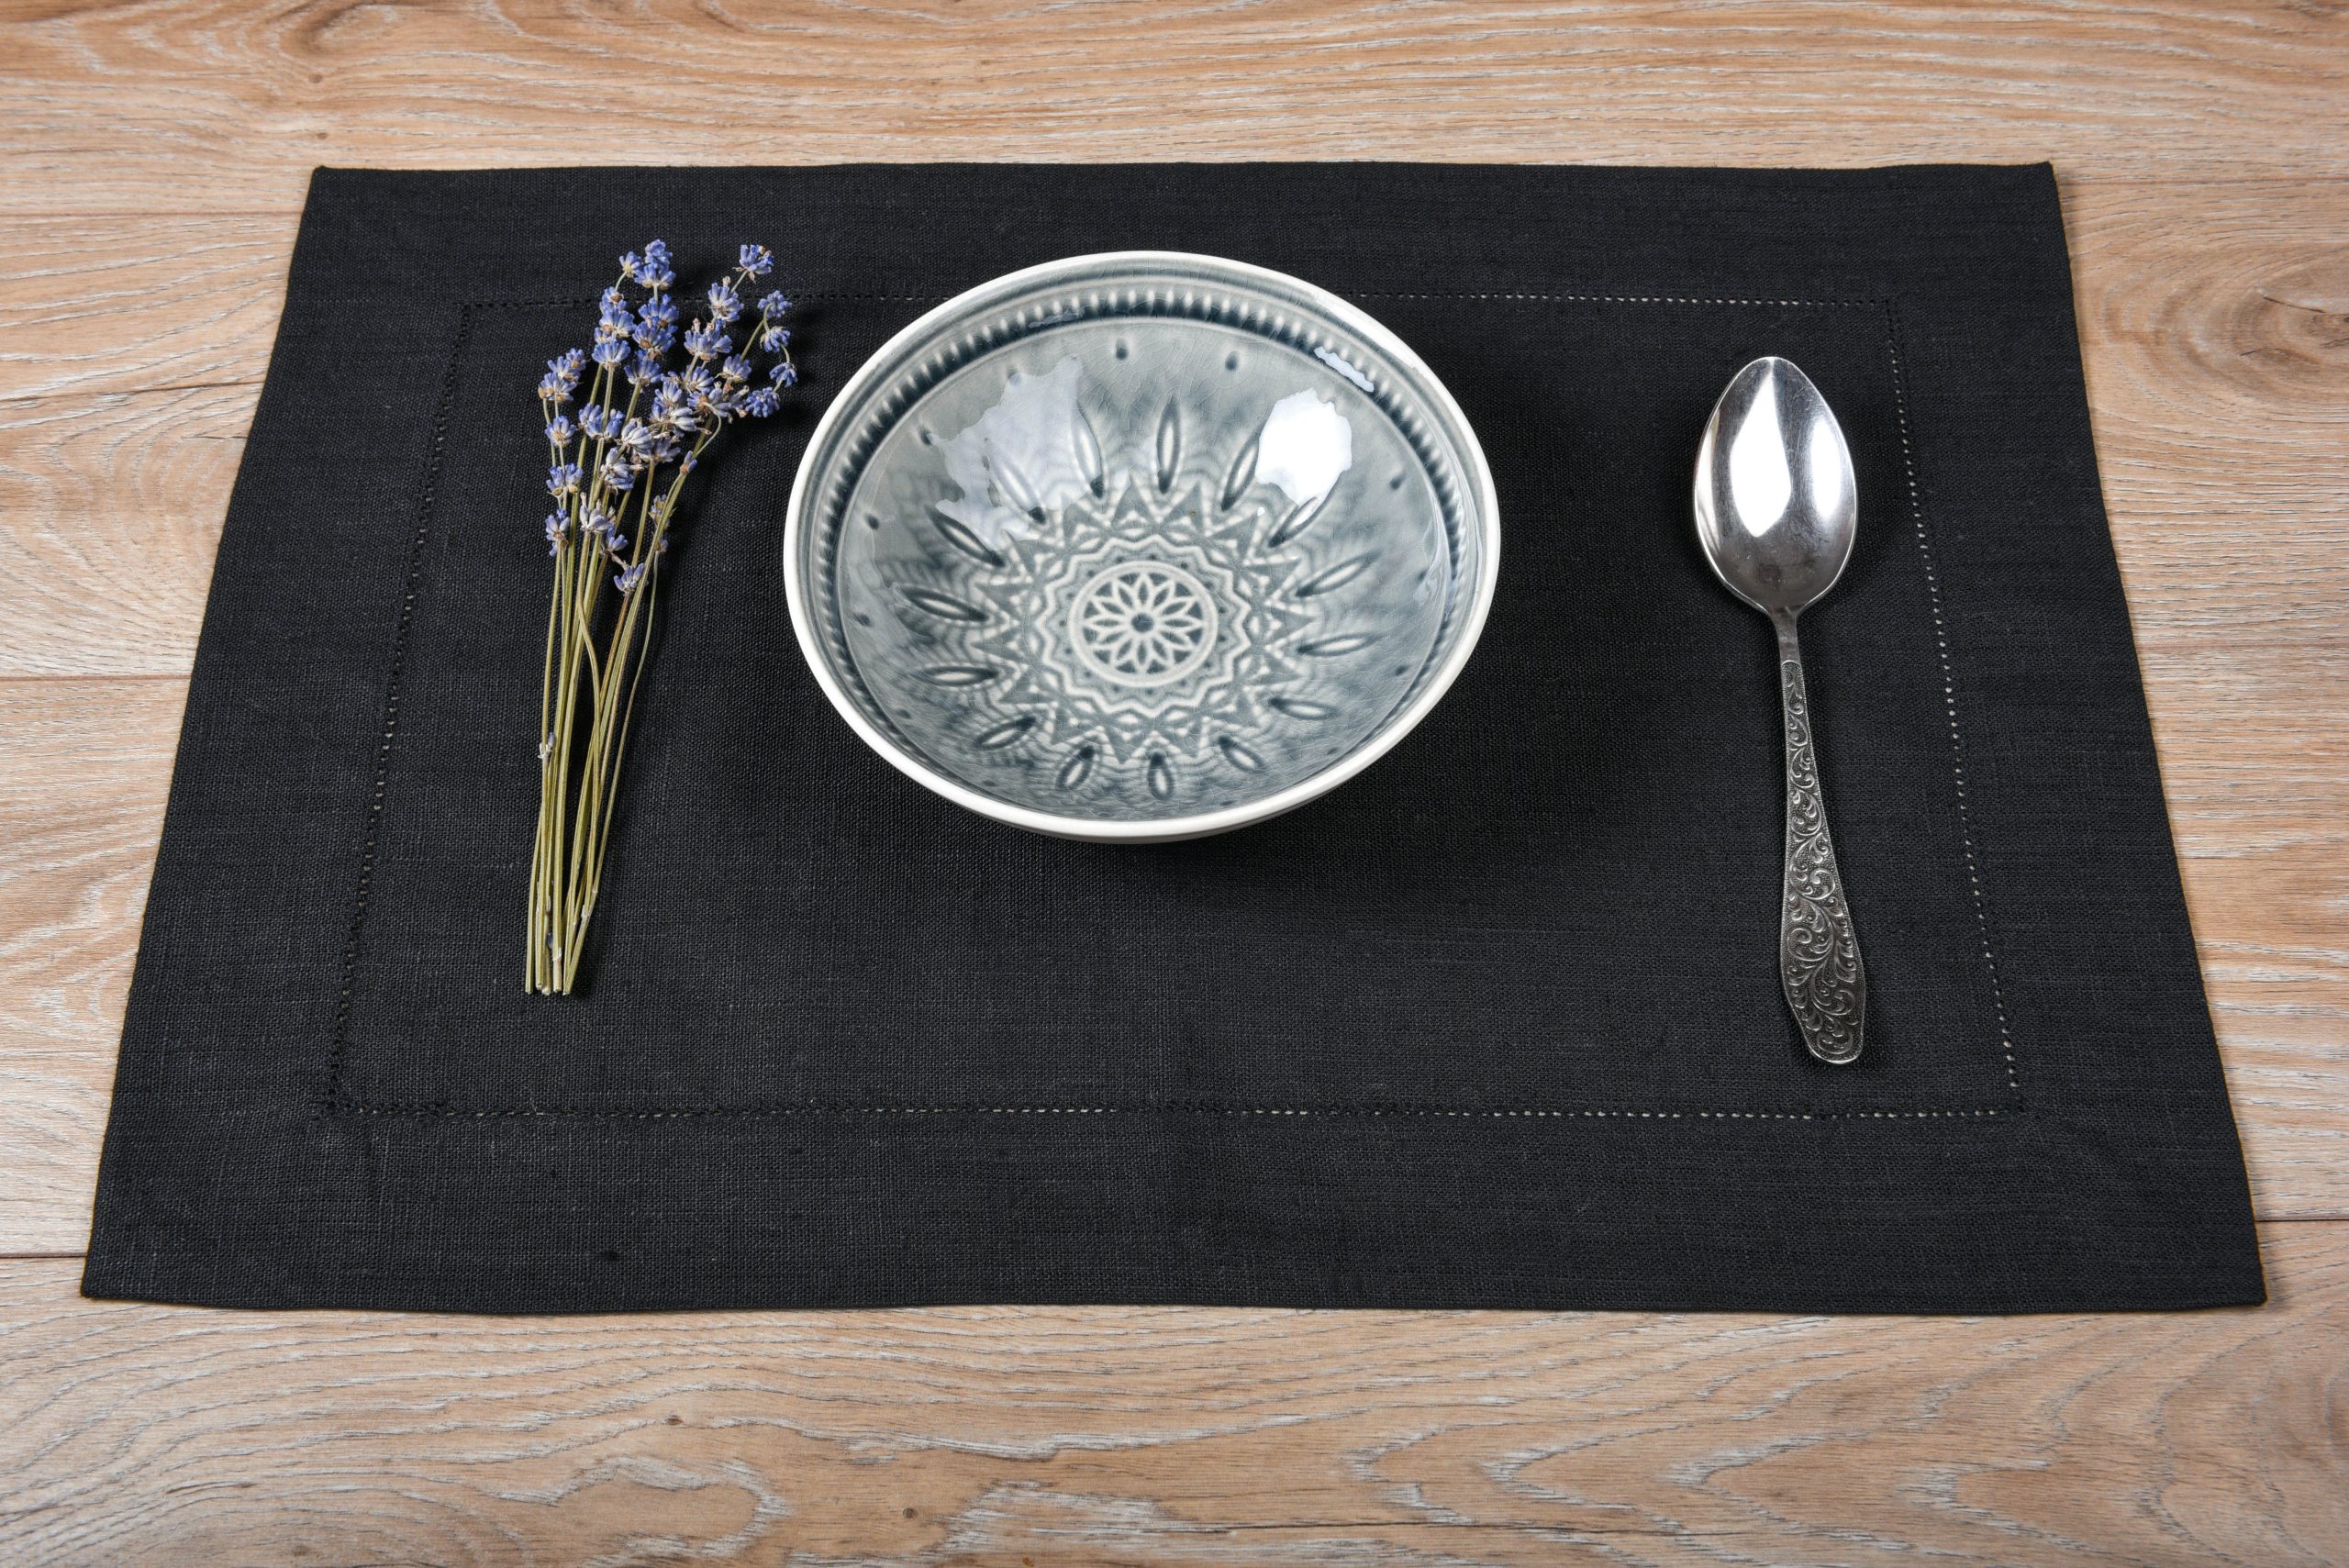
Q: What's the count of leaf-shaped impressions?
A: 15